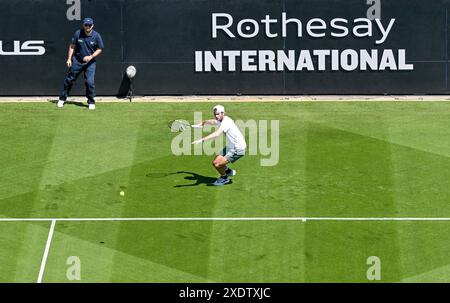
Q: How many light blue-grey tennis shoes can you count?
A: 2